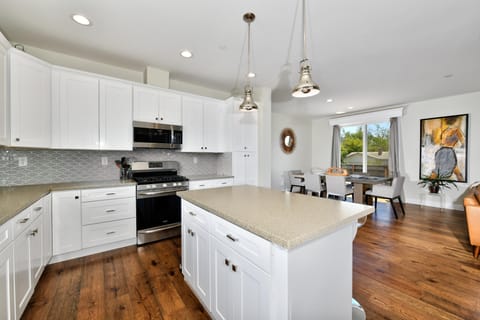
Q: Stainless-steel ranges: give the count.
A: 1